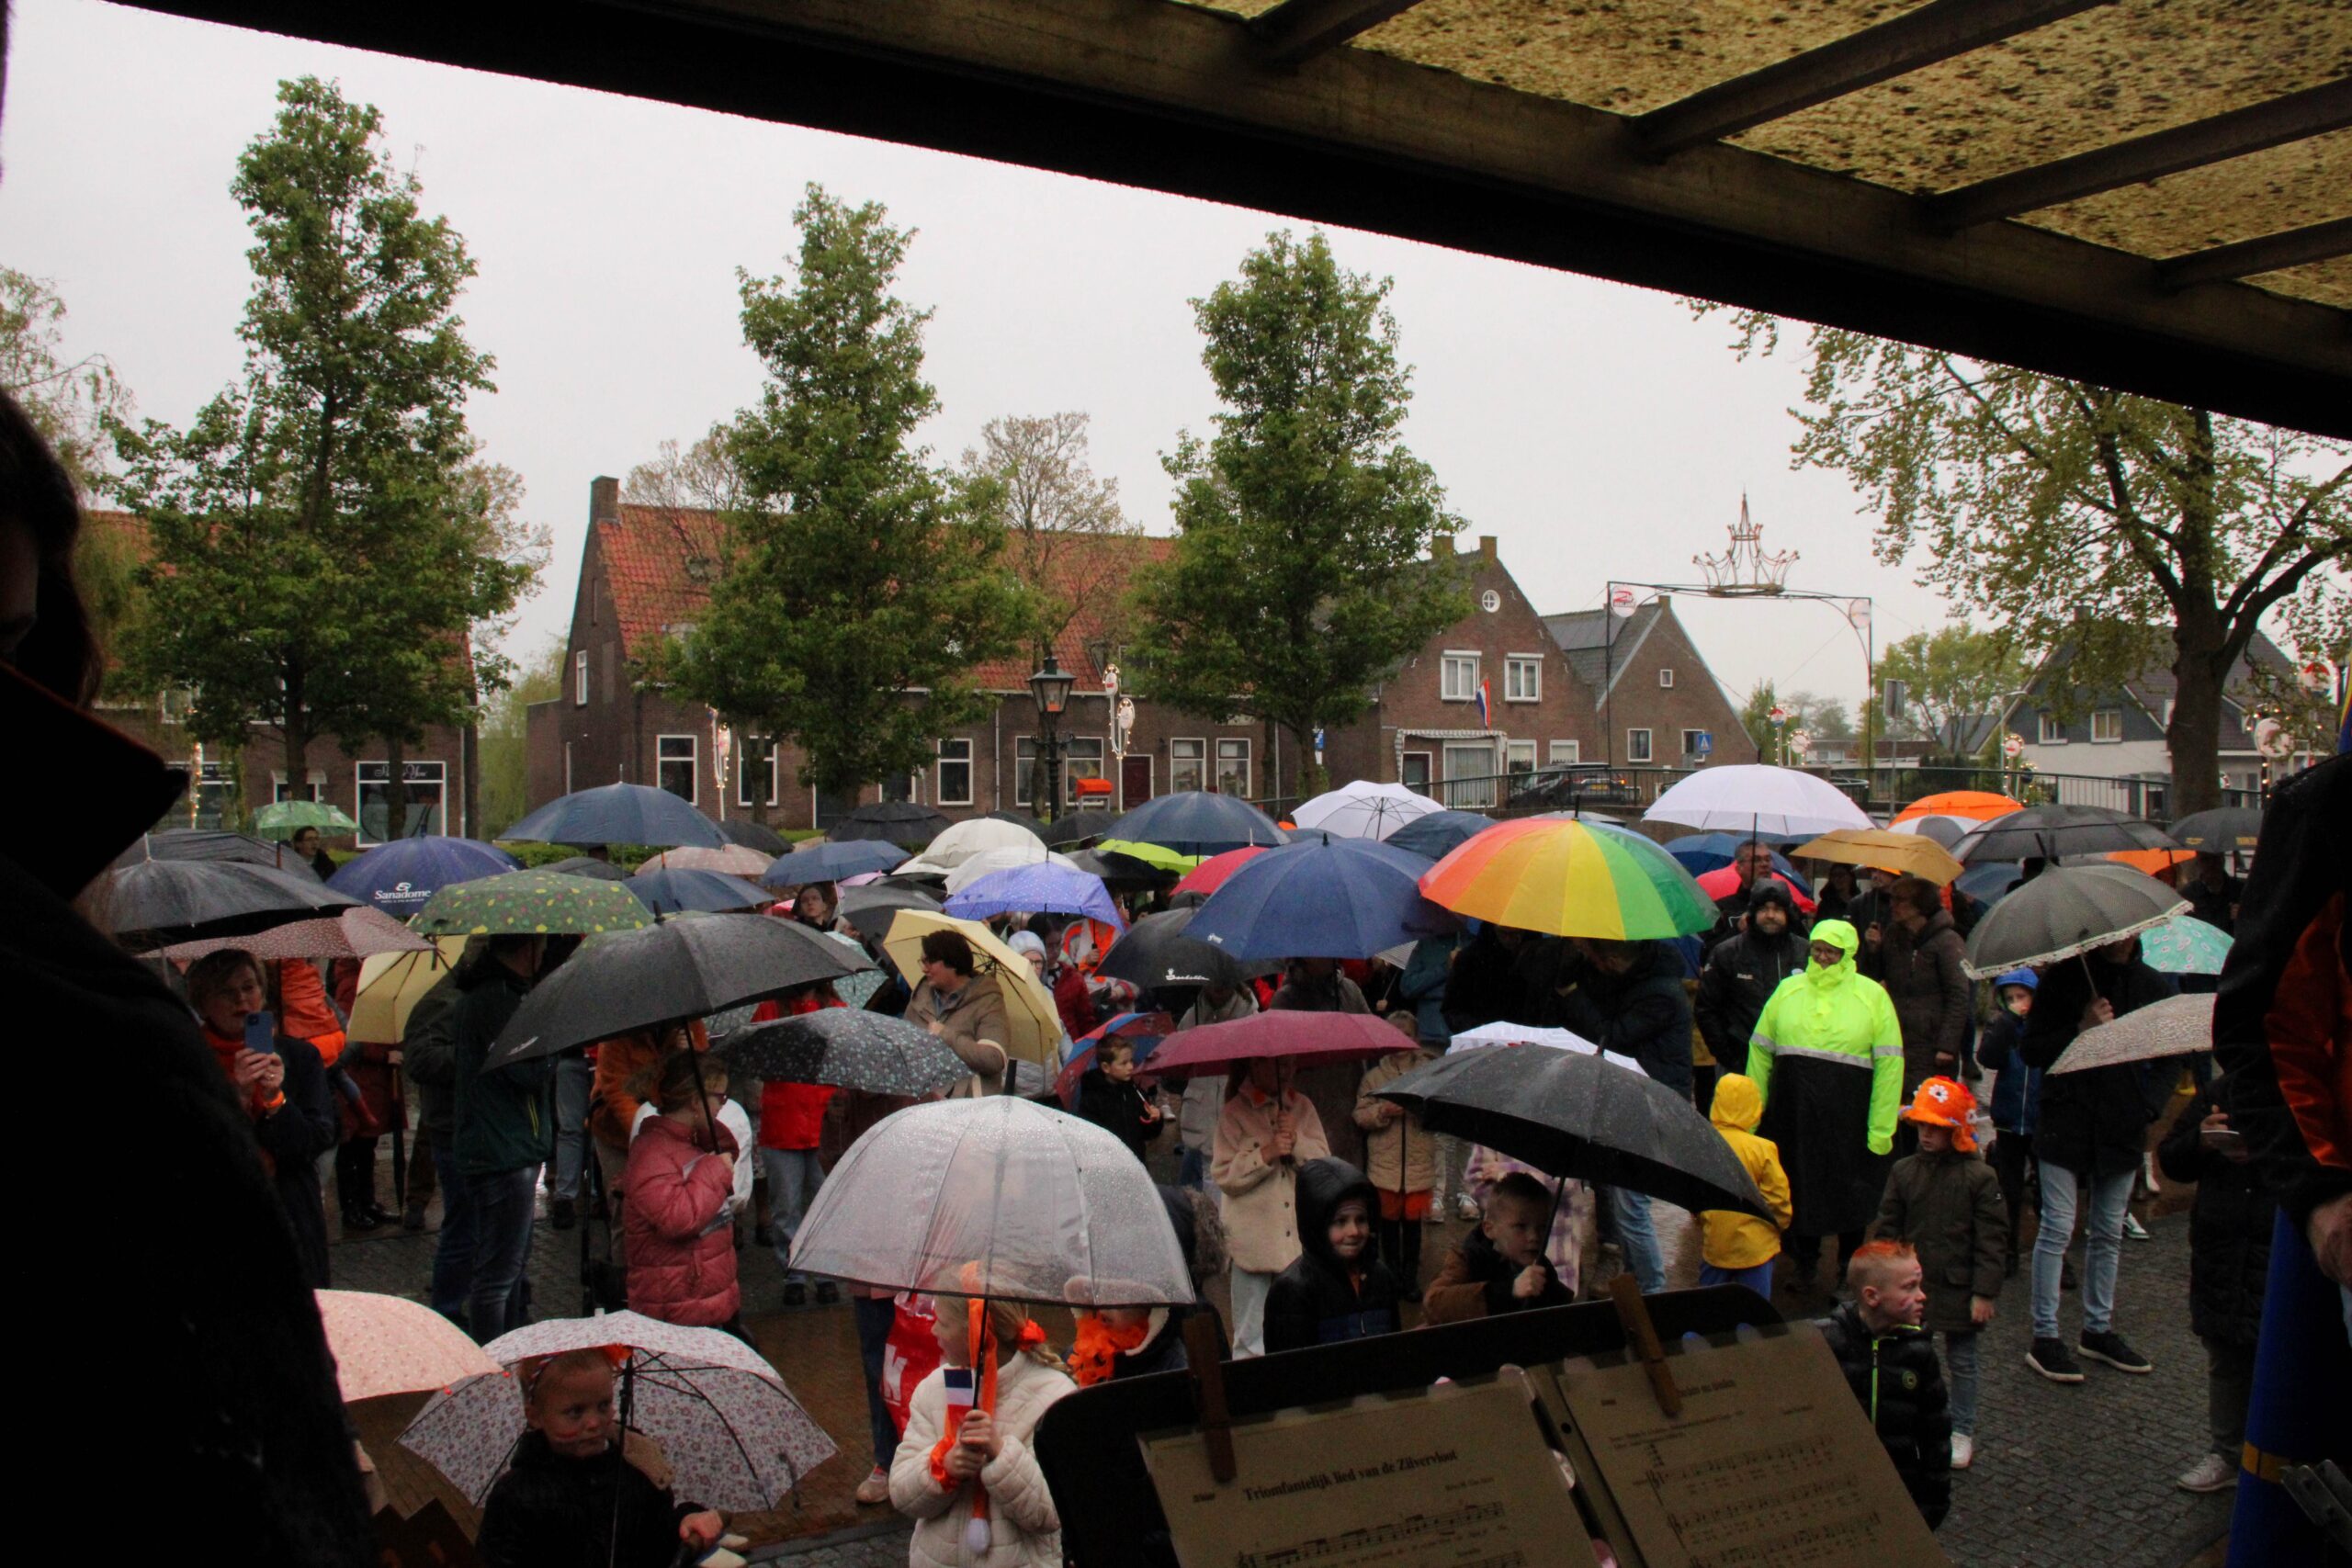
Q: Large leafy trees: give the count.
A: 4